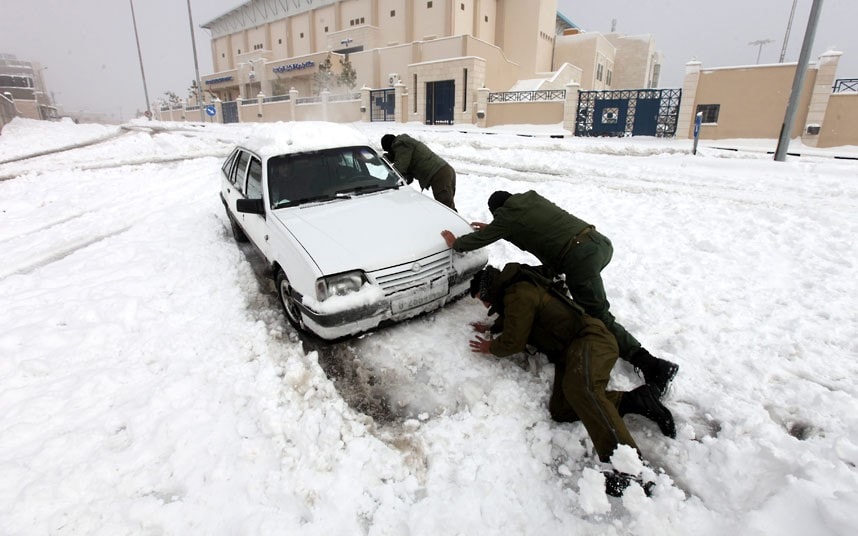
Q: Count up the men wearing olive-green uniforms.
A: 3